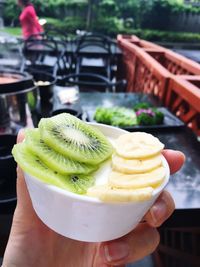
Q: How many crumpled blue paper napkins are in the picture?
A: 0